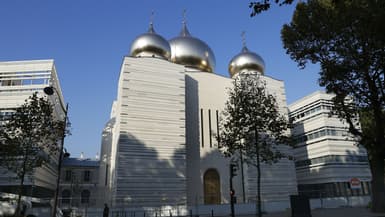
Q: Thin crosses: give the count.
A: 3